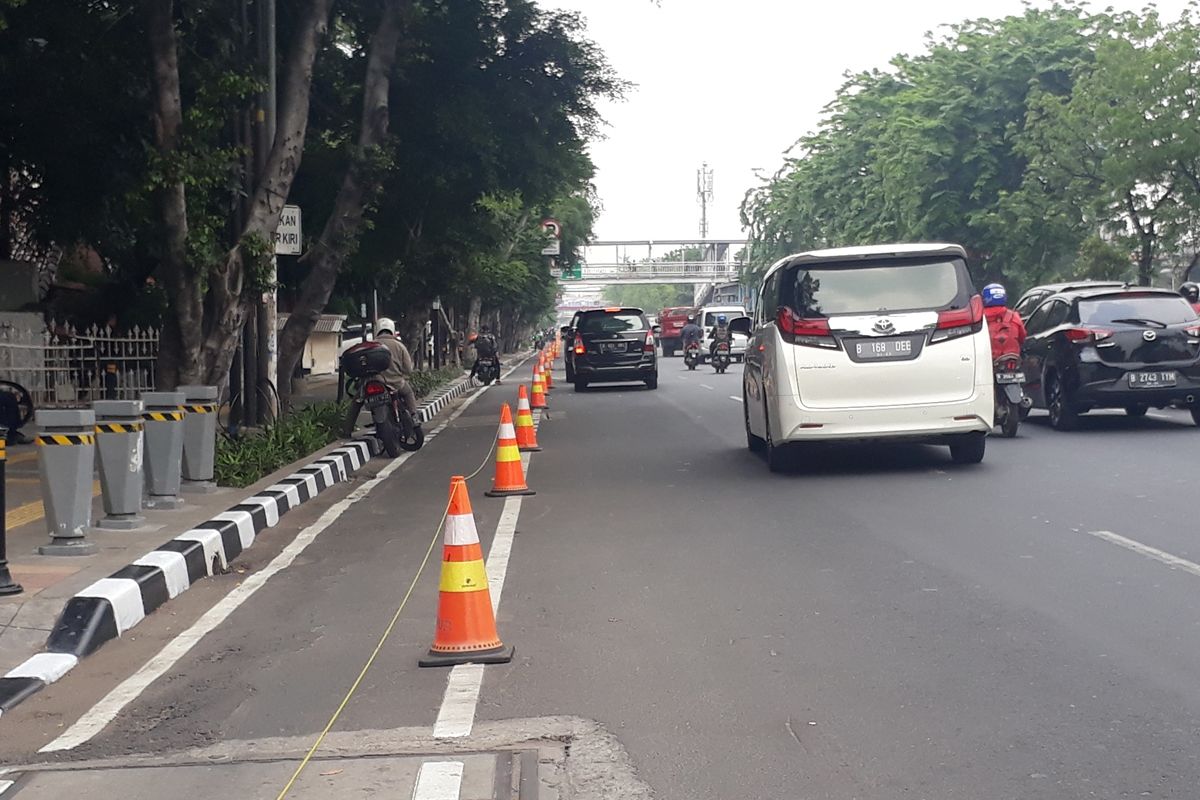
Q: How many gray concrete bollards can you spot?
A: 4